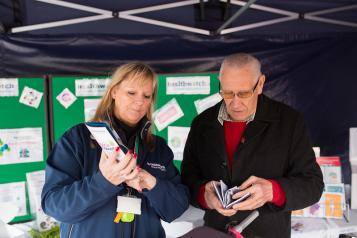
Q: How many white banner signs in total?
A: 3